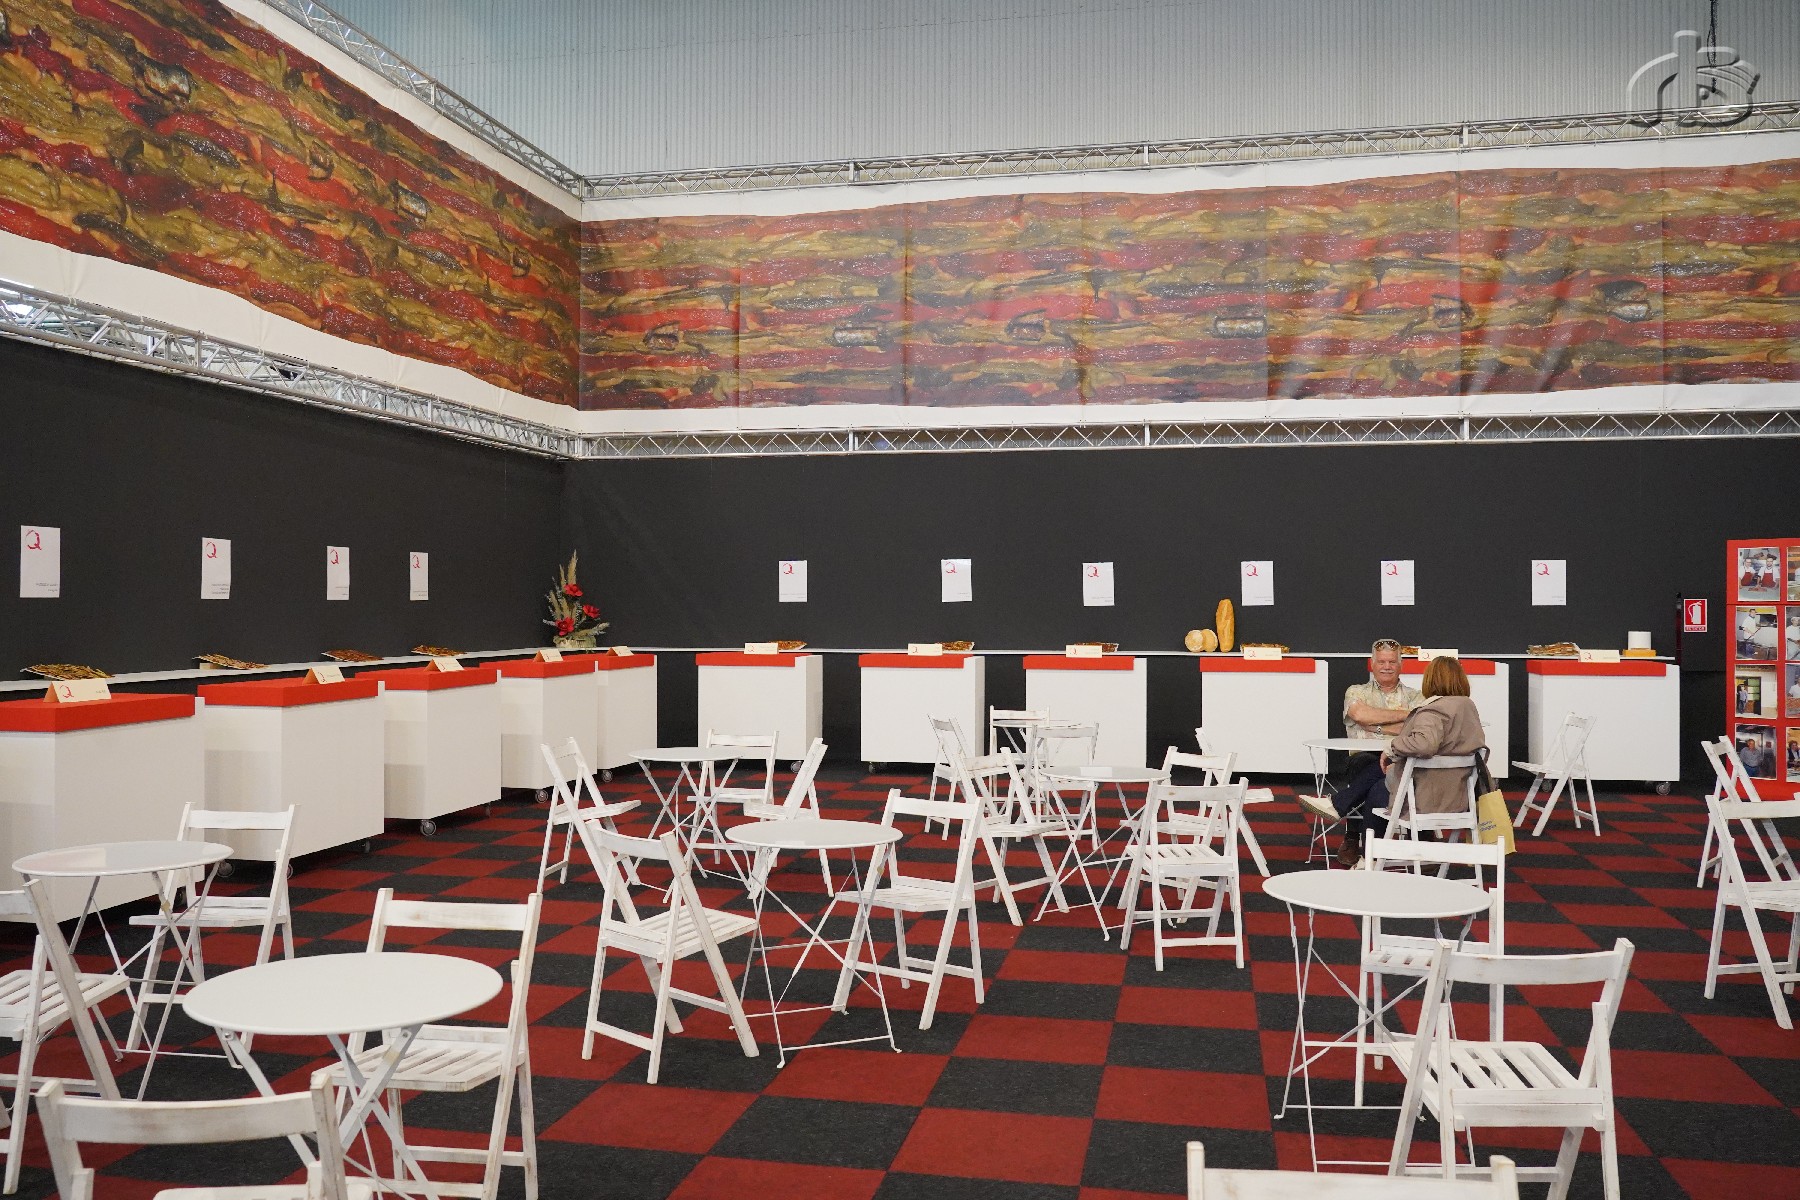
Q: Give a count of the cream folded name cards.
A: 11